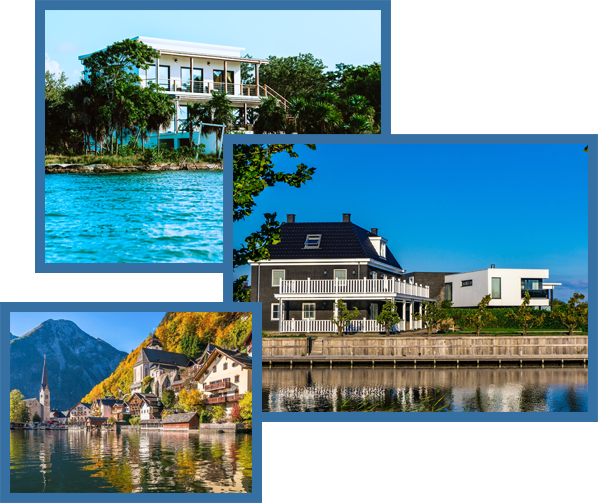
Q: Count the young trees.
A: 6